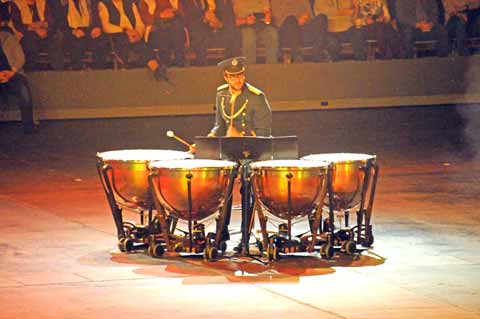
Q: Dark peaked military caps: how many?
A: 1